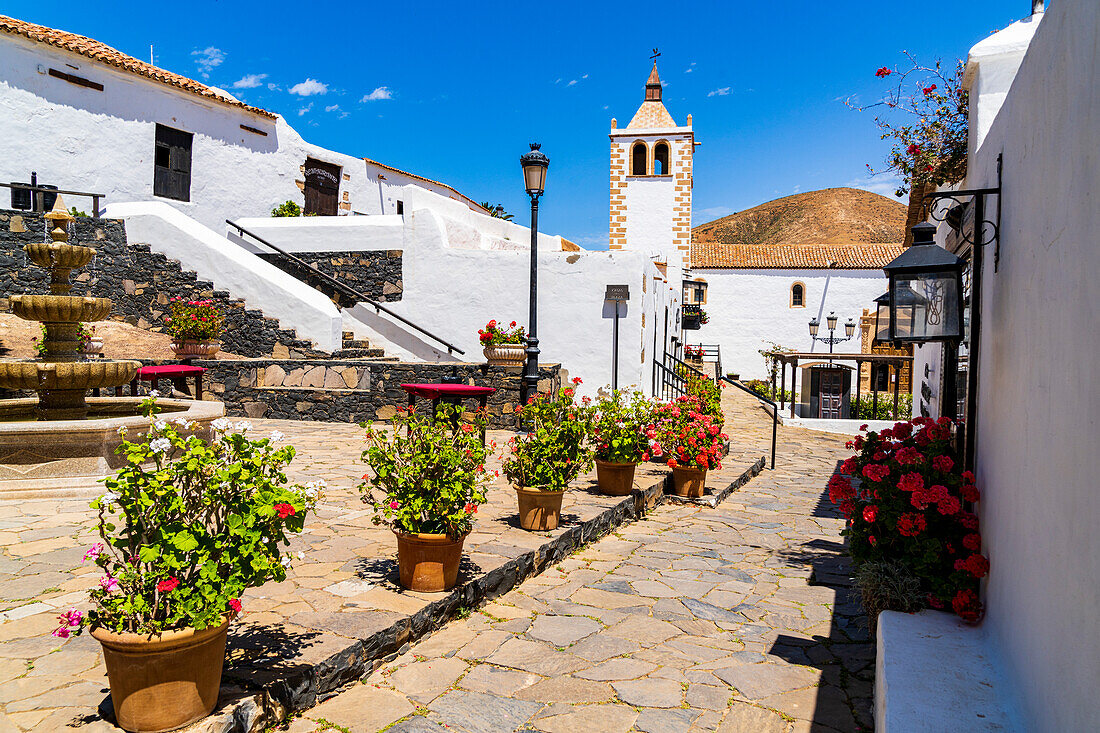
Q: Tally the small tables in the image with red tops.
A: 2